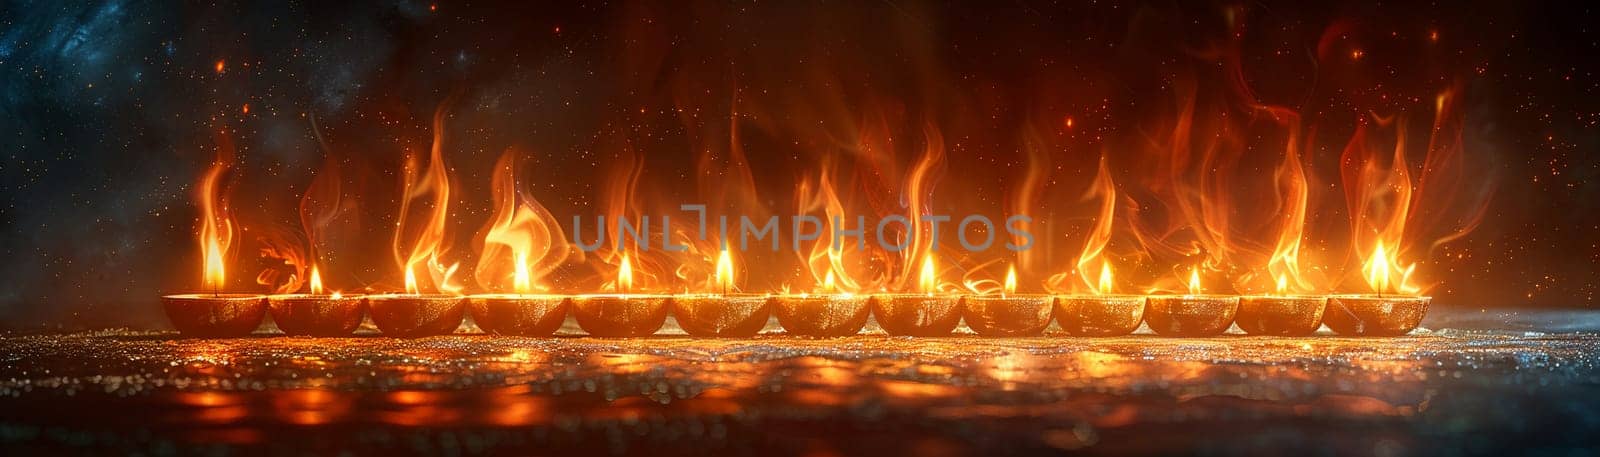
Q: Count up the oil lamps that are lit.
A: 13